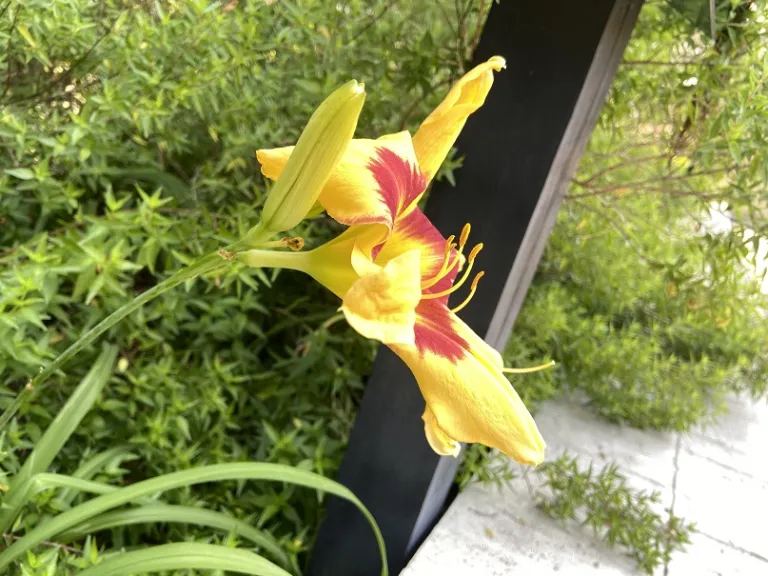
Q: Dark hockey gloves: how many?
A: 0